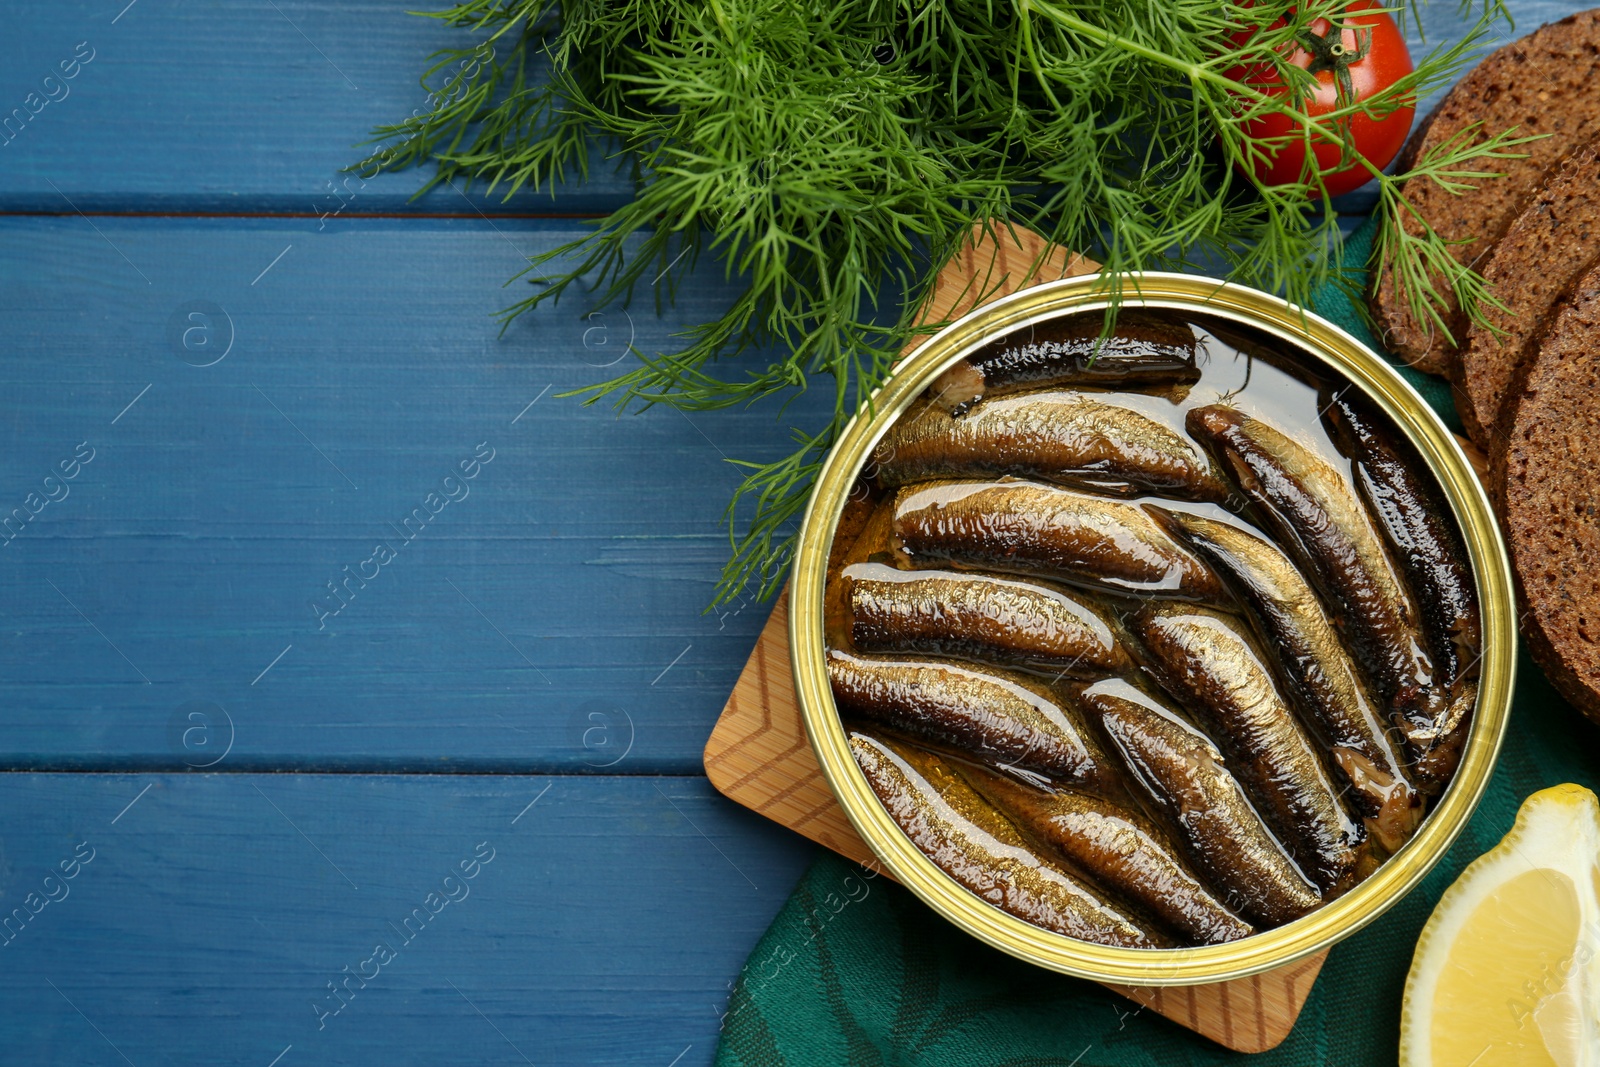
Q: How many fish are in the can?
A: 12